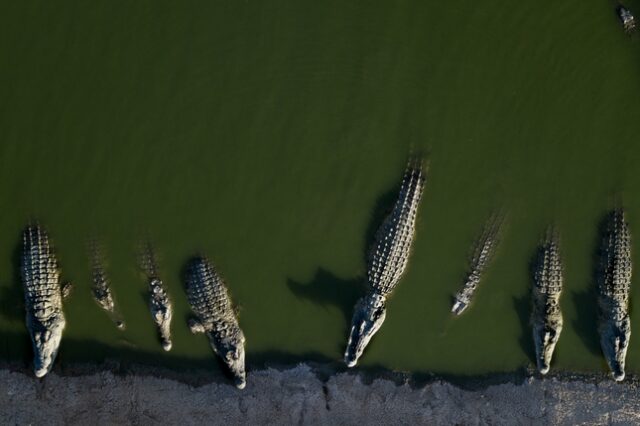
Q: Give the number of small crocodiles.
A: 3